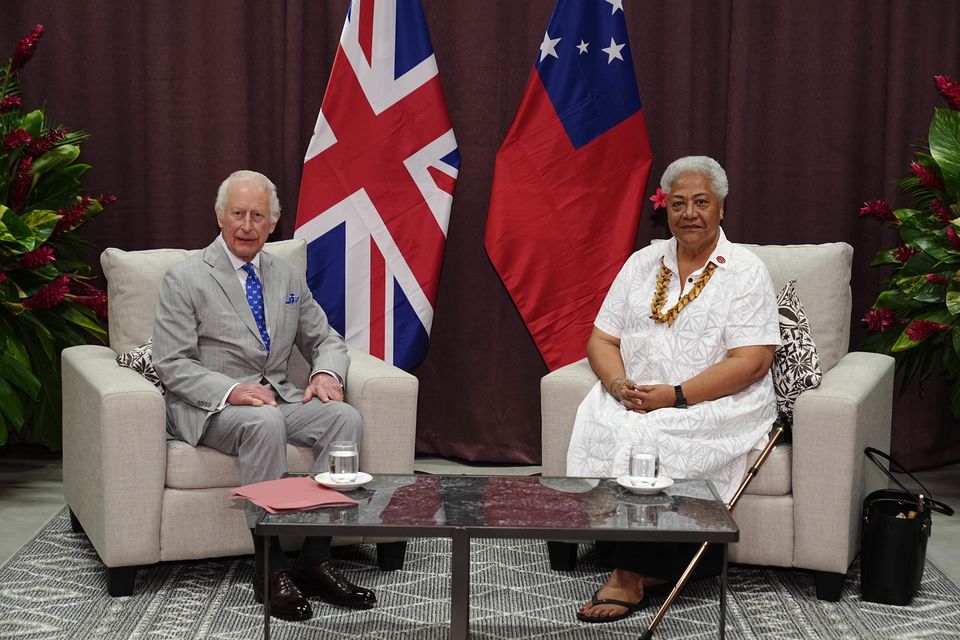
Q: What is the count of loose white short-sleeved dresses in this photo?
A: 1